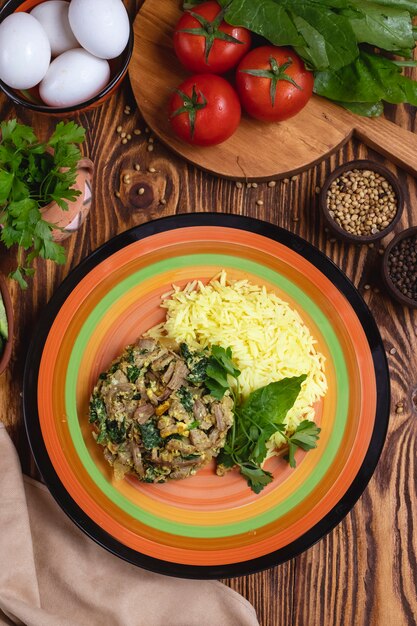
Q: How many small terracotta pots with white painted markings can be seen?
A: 1